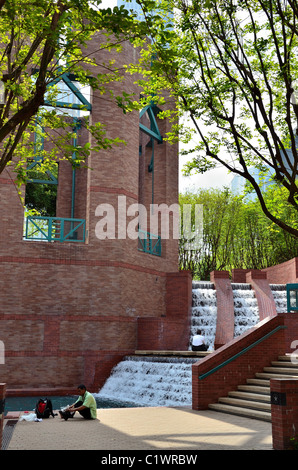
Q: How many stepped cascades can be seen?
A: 4